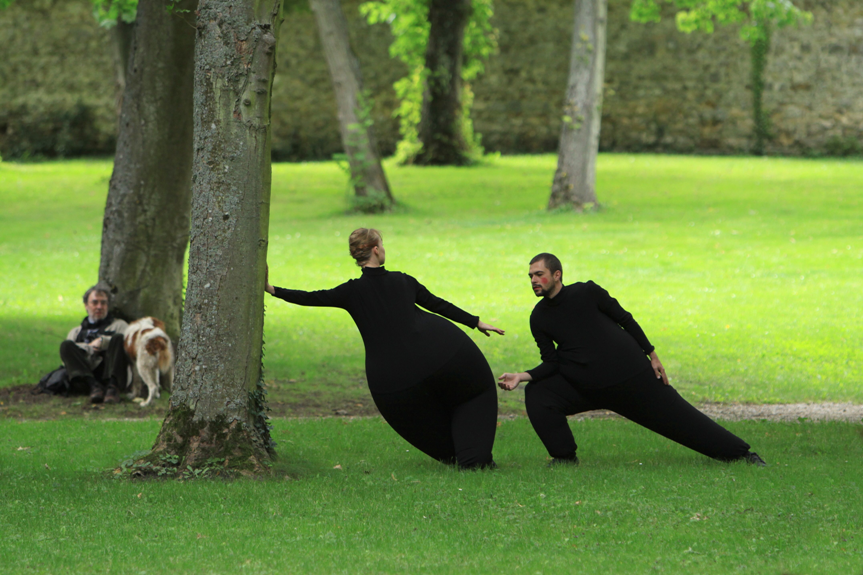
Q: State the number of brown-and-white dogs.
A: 1